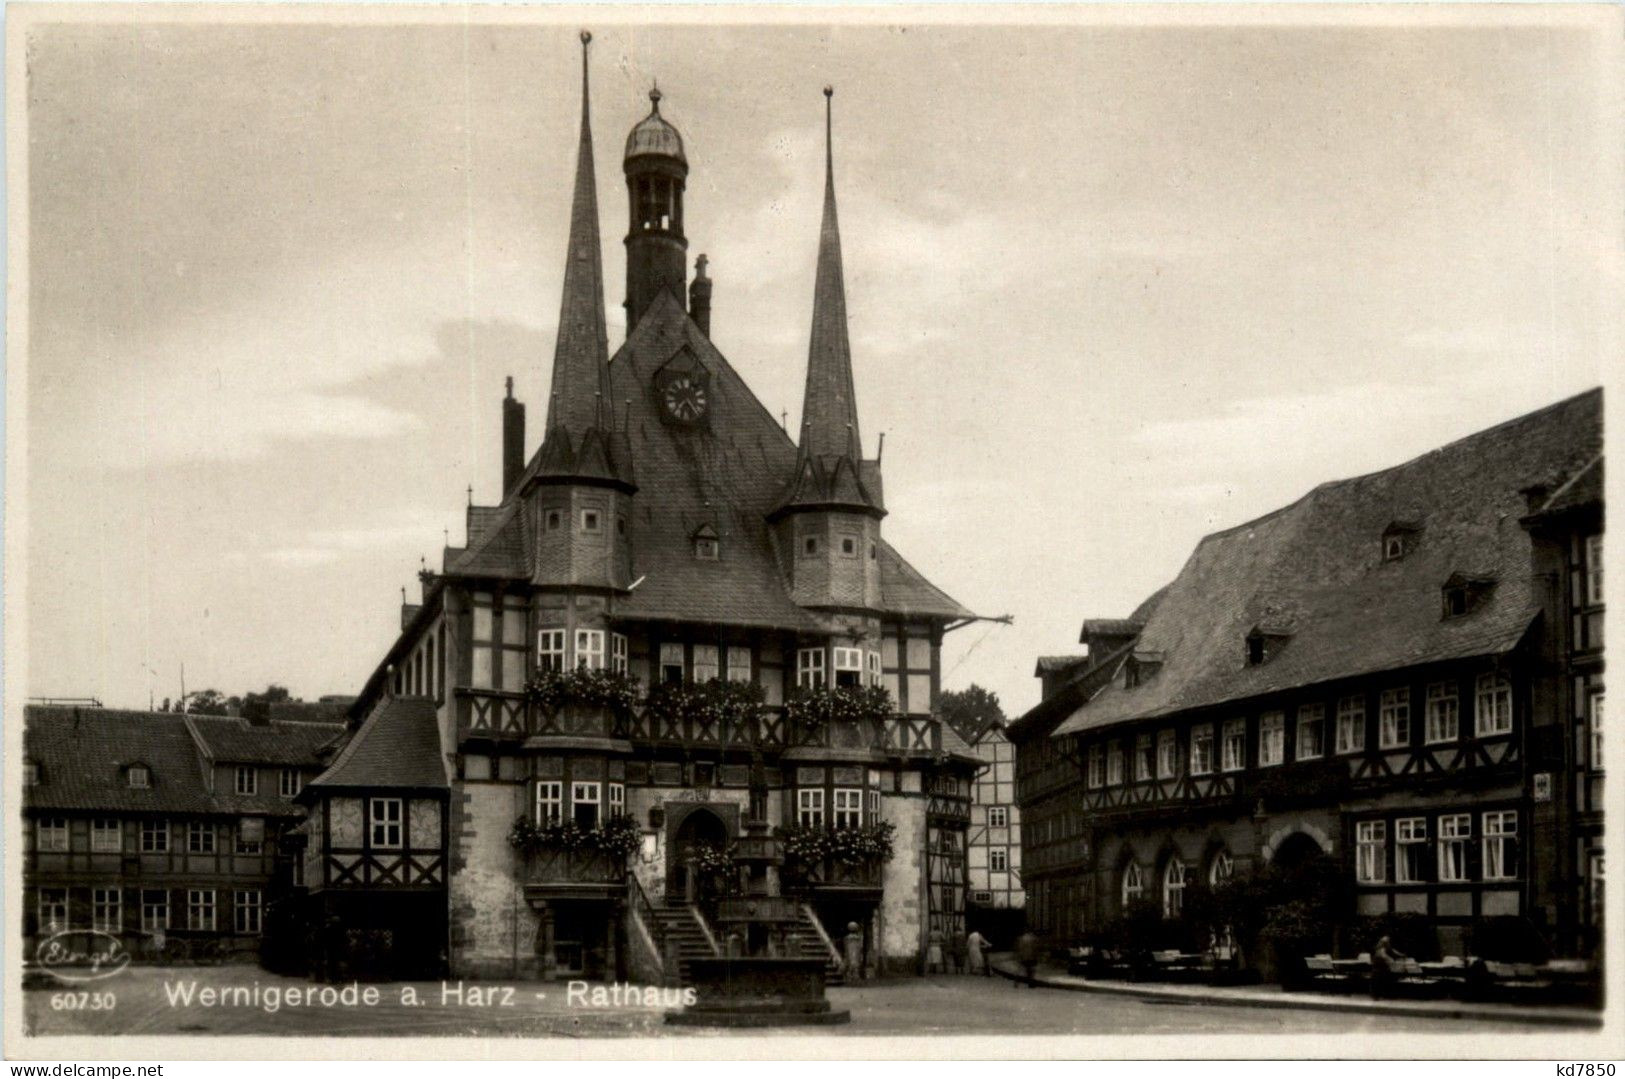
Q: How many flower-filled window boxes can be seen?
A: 5